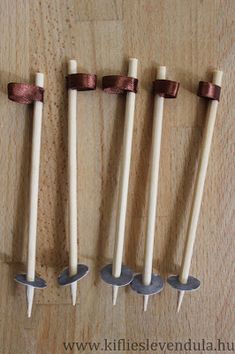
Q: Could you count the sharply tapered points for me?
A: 5